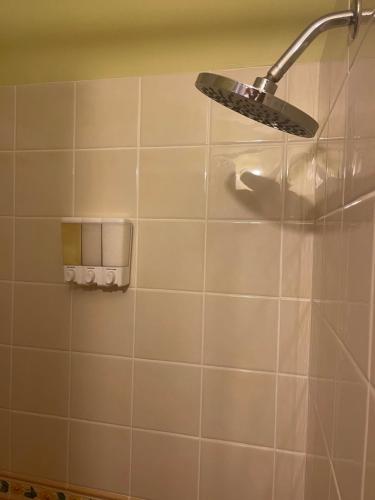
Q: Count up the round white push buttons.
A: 3